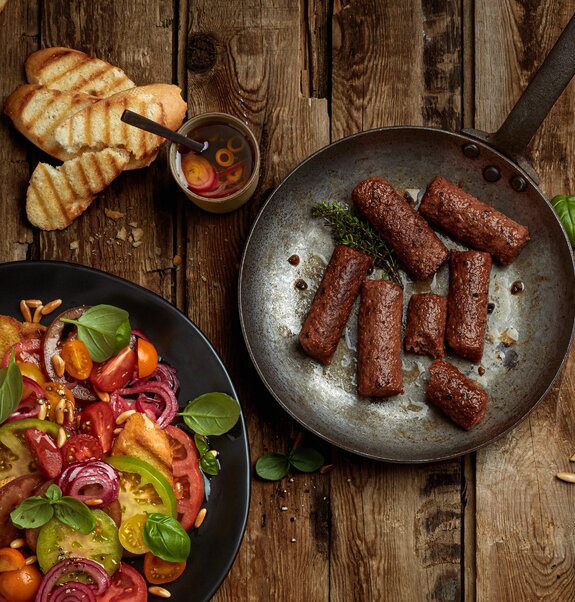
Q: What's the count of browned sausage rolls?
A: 7